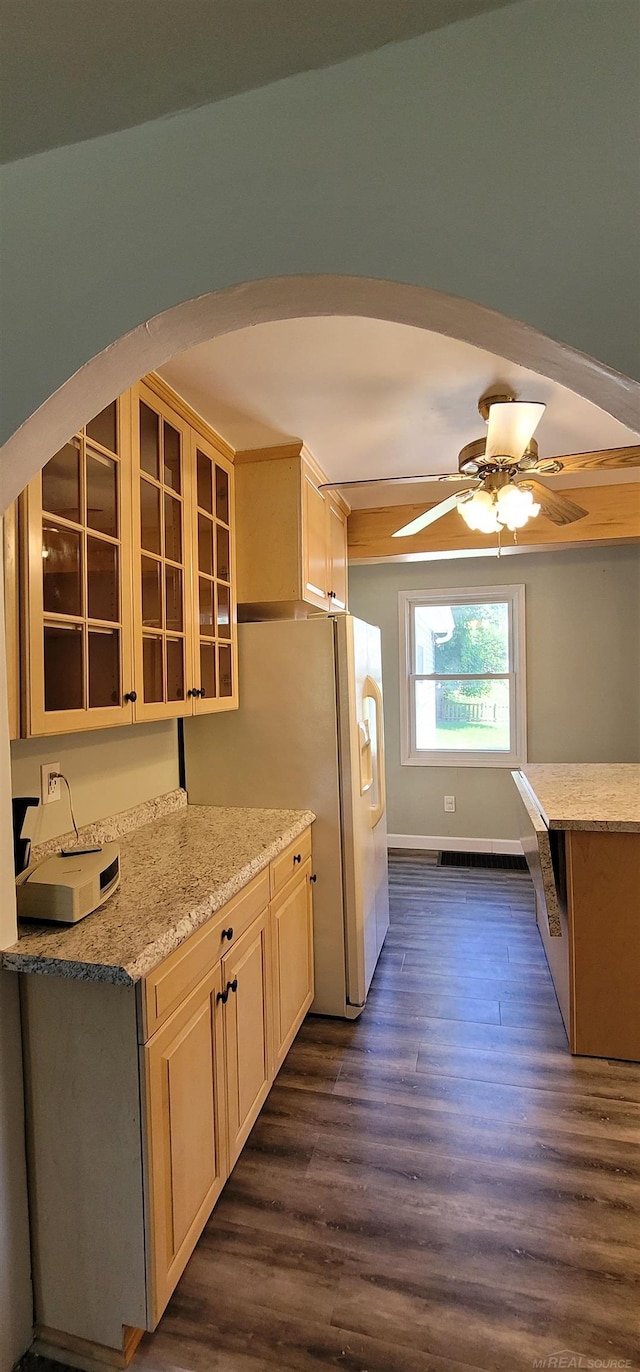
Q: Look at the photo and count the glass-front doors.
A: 3